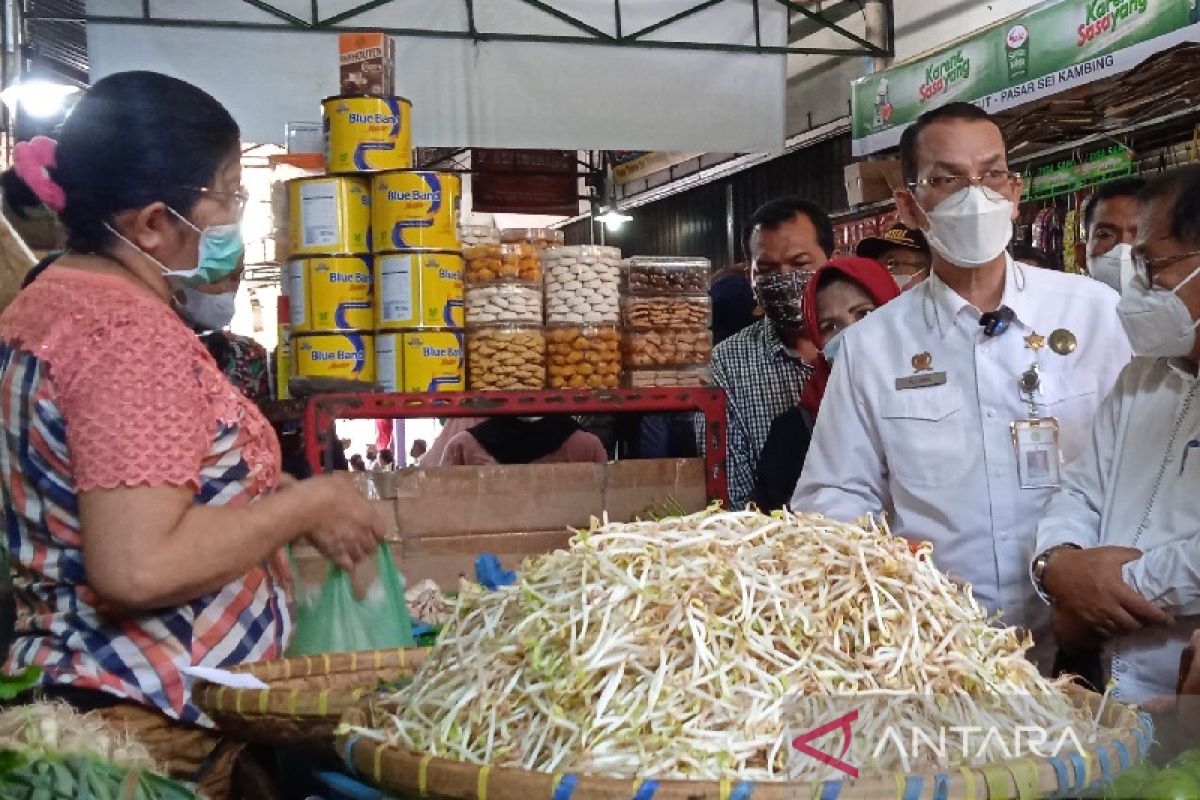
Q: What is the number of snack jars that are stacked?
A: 11